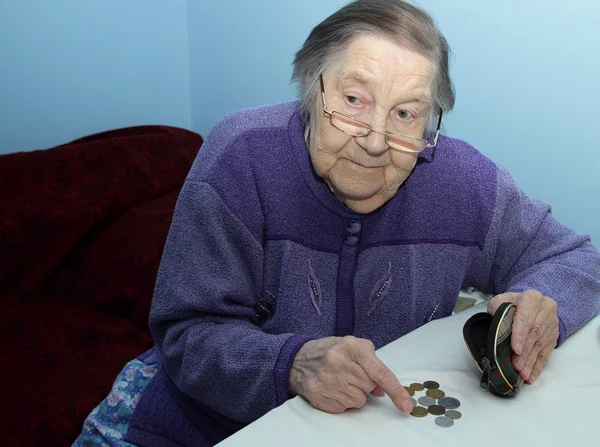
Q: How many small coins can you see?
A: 11